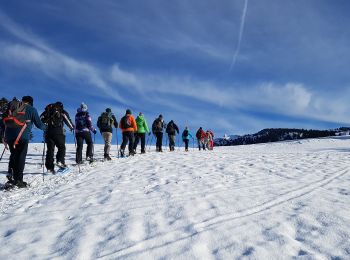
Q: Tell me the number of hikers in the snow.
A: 11